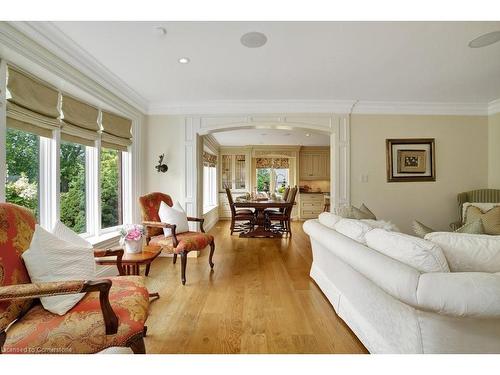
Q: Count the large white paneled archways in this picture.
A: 1